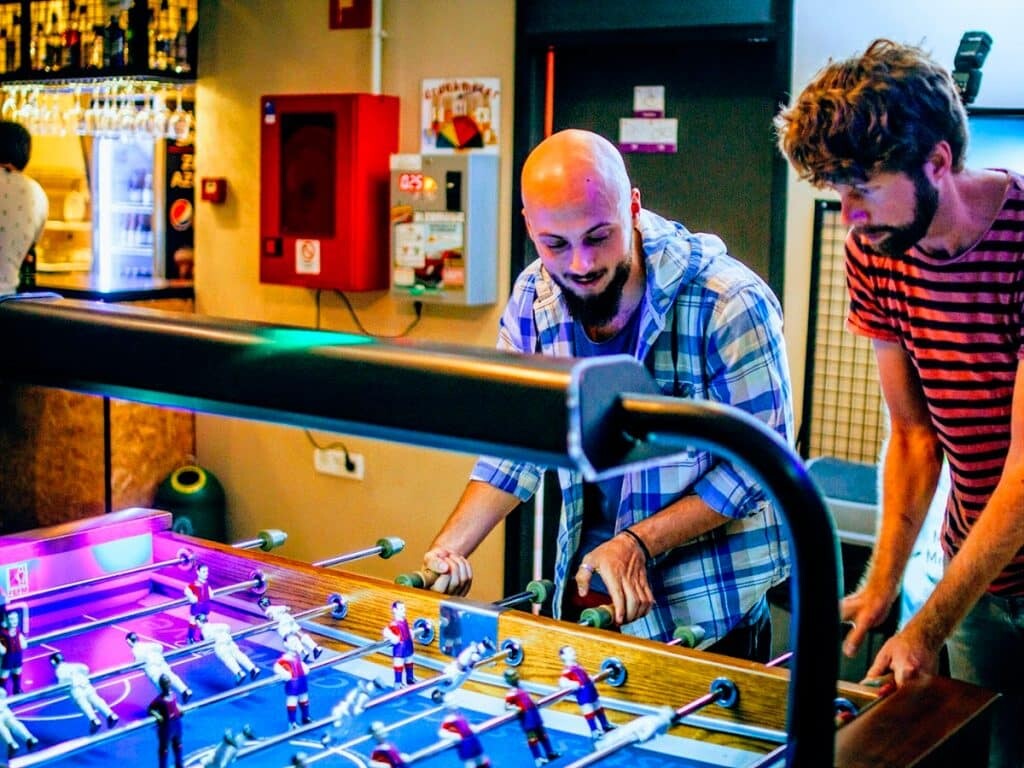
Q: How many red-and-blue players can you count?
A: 9